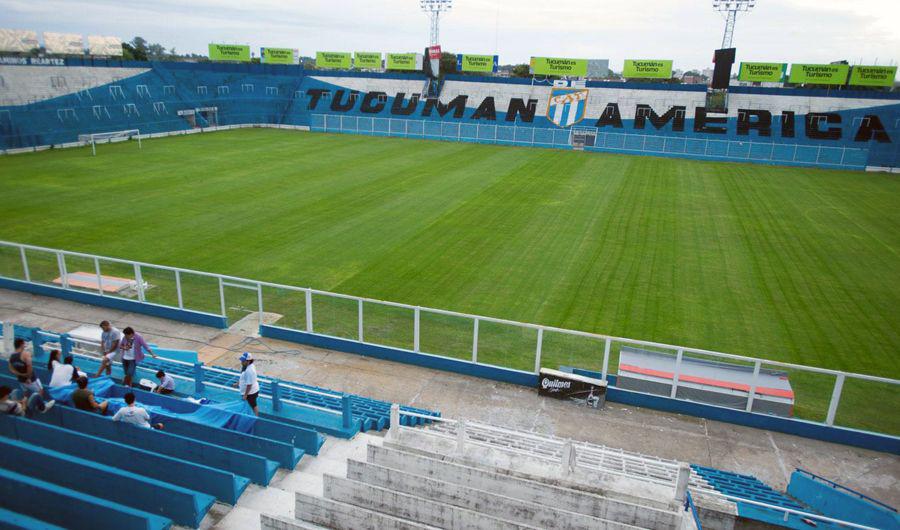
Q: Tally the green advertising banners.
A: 11